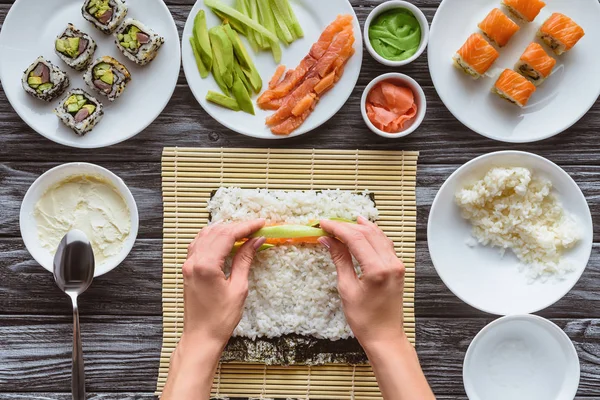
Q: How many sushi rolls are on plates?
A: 12